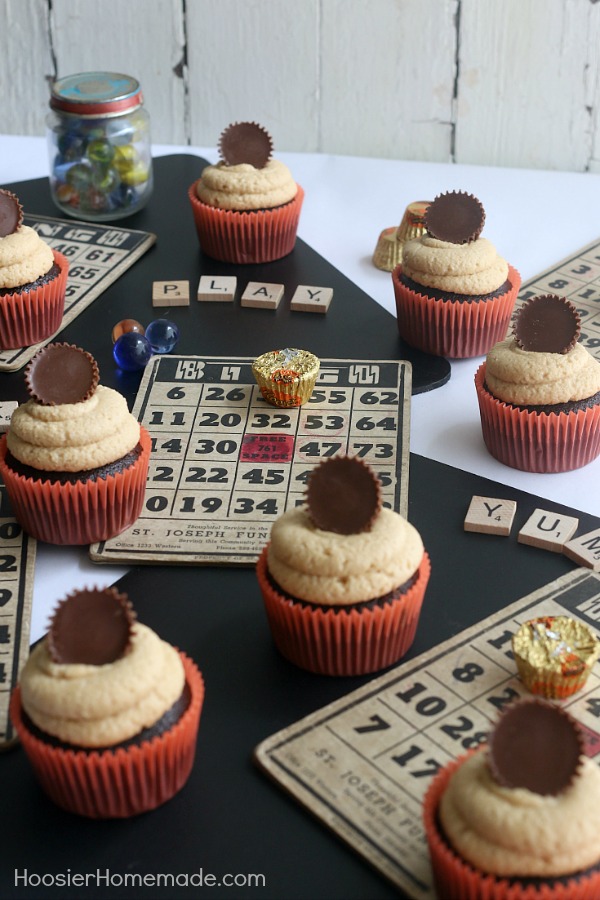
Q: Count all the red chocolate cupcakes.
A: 8